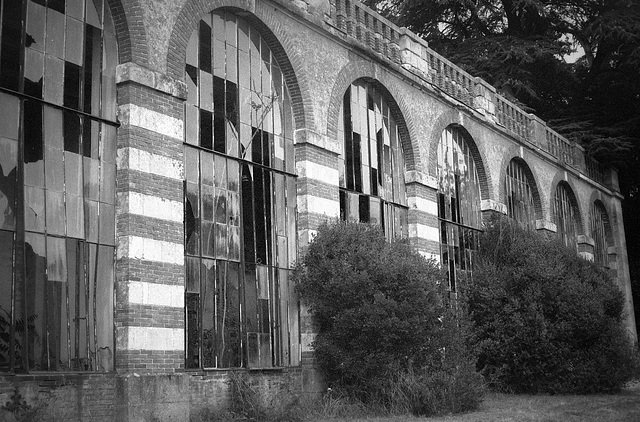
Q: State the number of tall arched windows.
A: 7